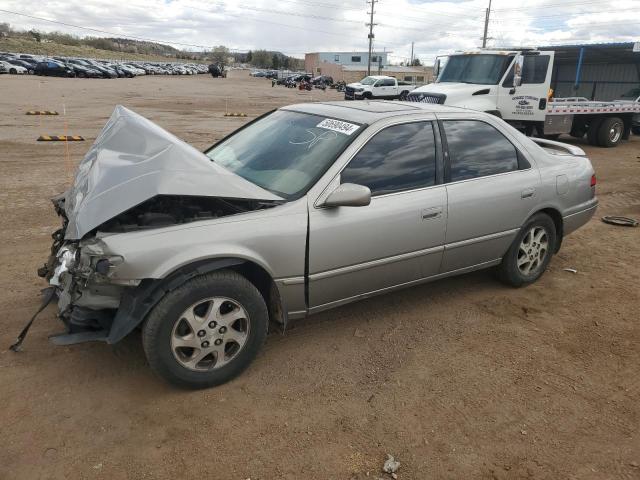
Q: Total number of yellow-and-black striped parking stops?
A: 3